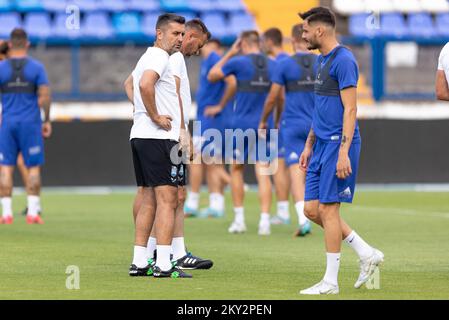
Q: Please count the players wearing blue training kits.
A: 6